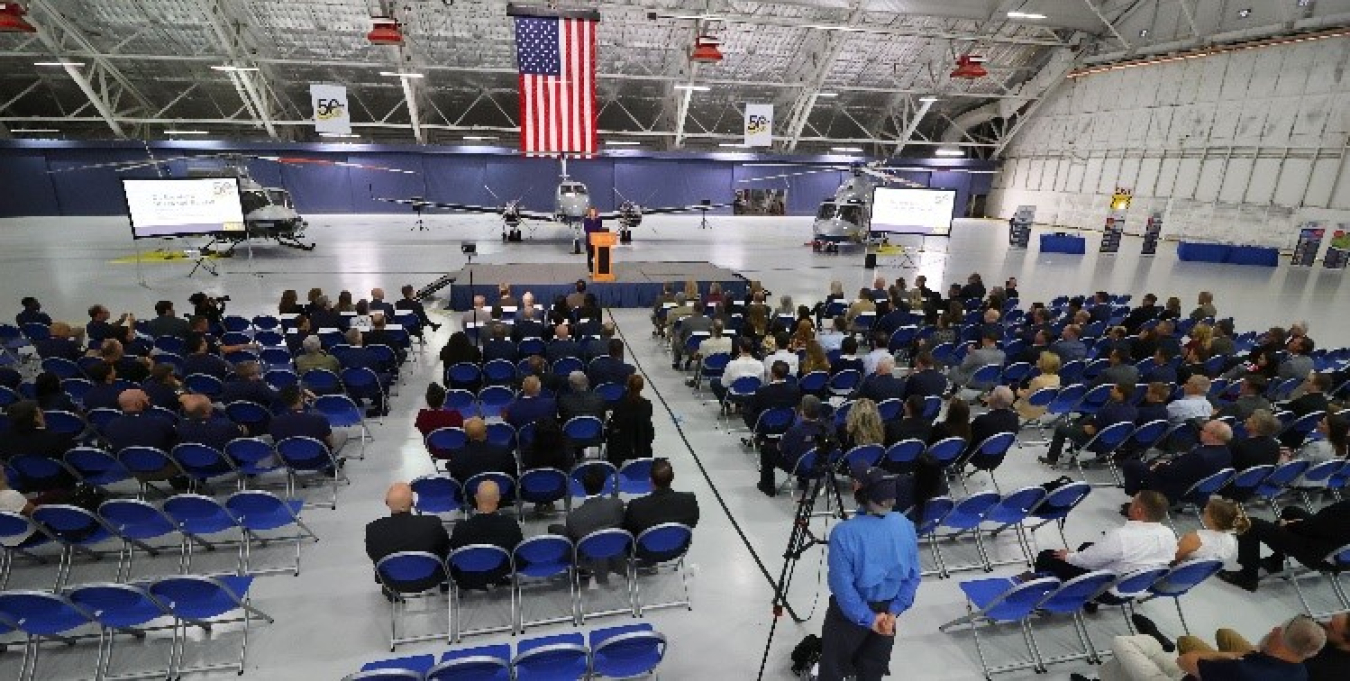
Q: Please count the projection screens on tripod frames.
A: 2